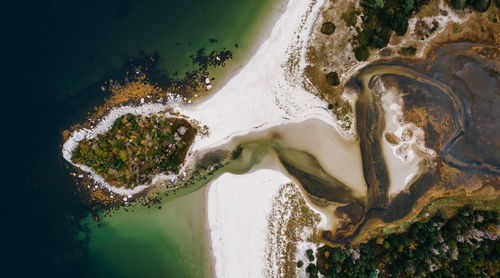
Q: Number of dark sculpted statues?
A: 0